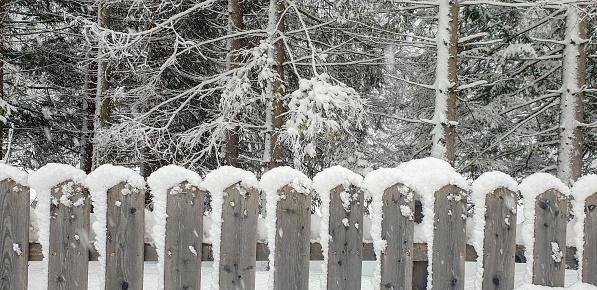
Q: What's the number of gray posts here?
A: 12